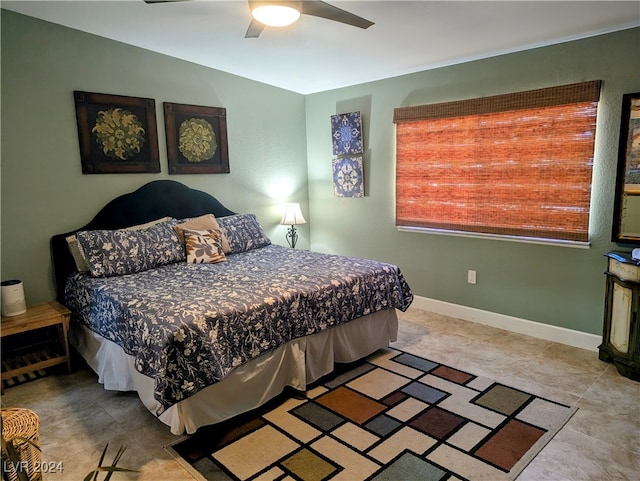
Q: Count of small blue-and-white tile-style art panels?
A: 2